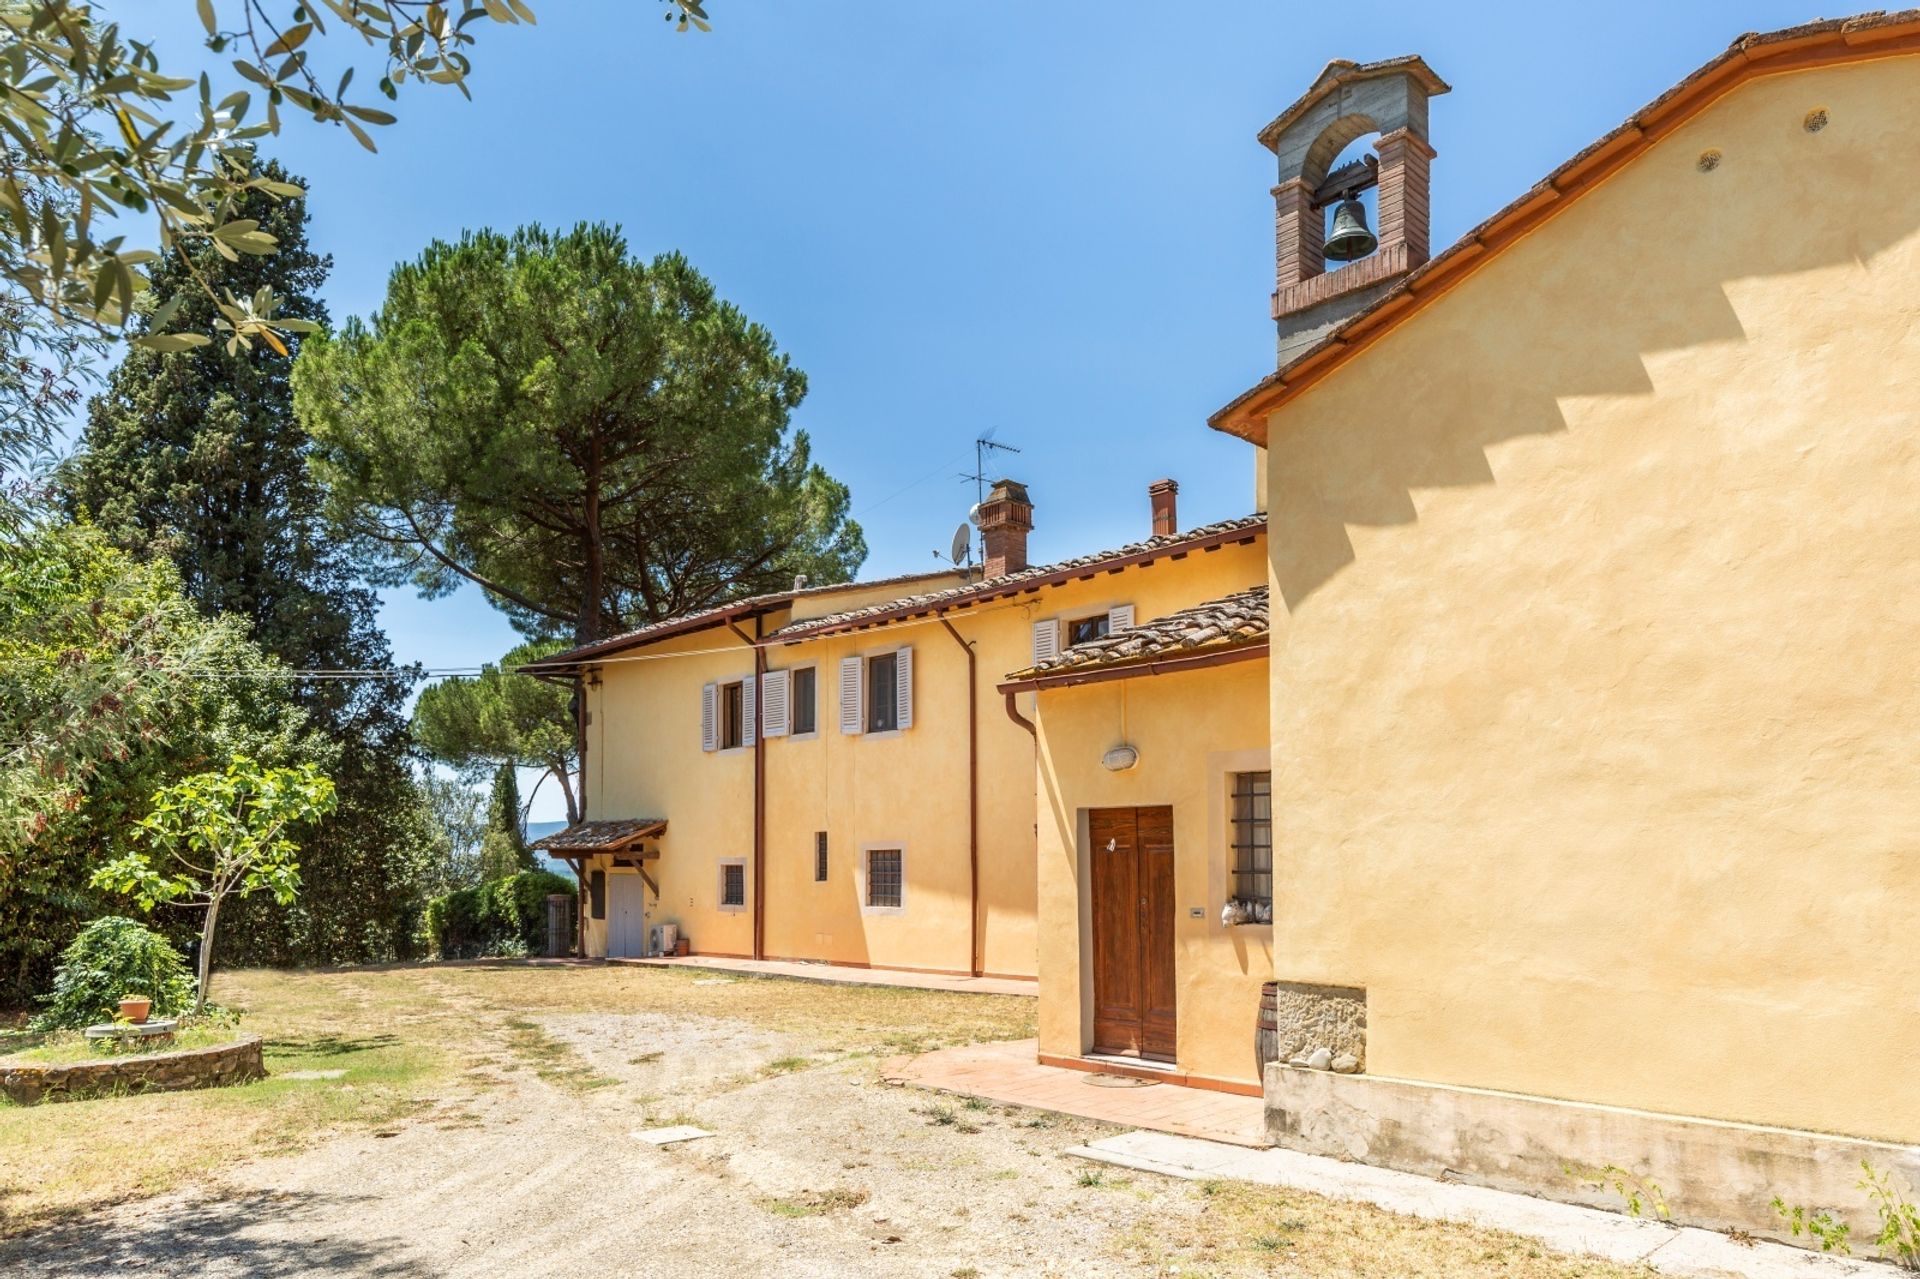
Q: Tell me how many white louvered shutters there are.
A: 7